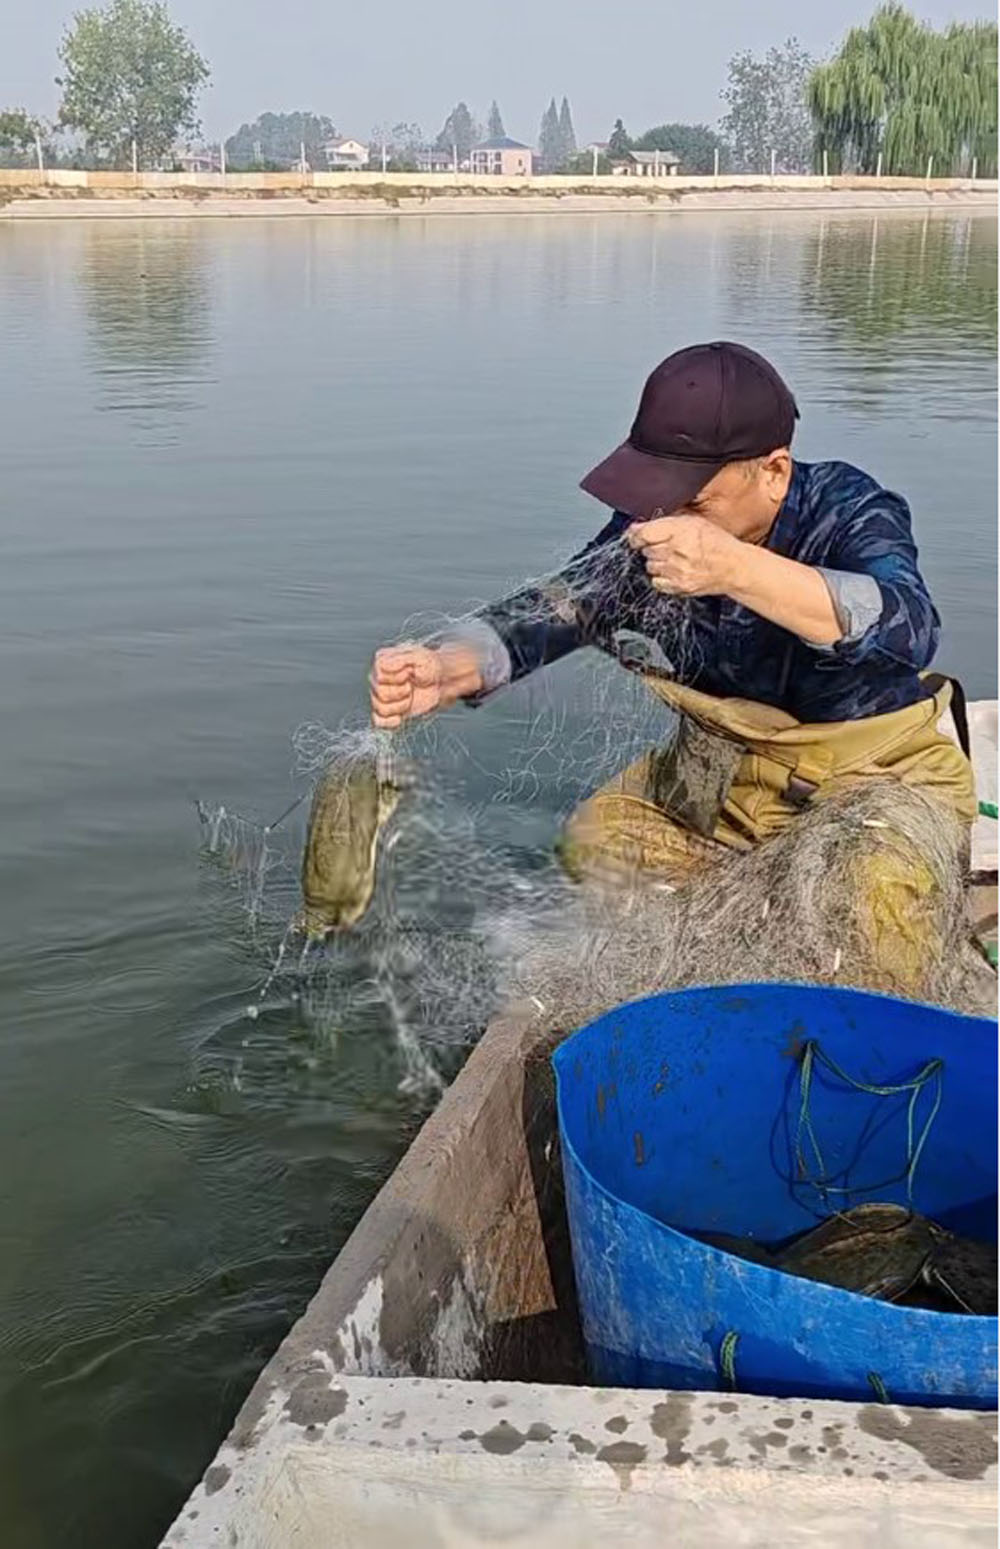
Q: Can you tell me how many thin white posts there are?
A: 14